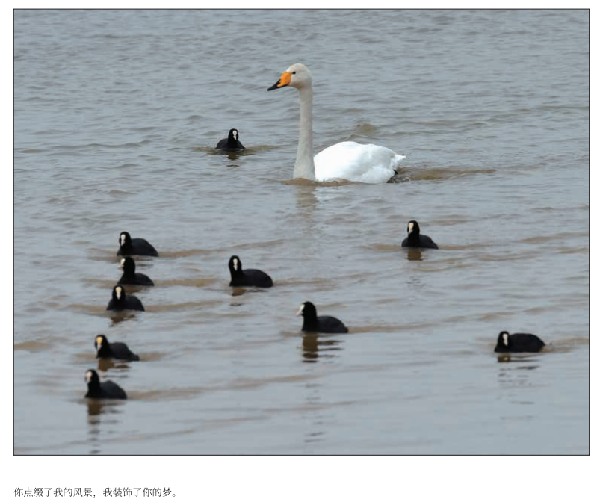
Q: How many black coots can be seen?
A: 10